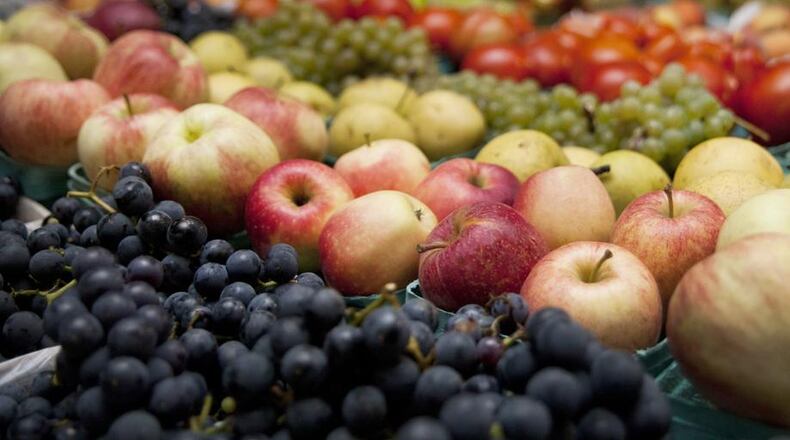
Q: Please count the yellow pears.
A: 12